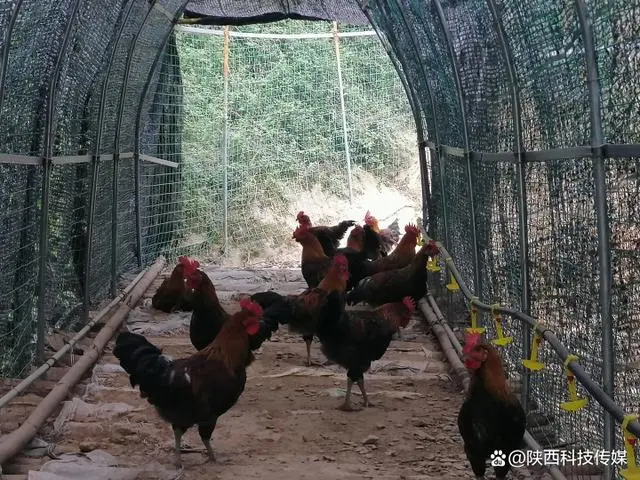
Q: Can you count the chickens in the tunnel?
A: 12